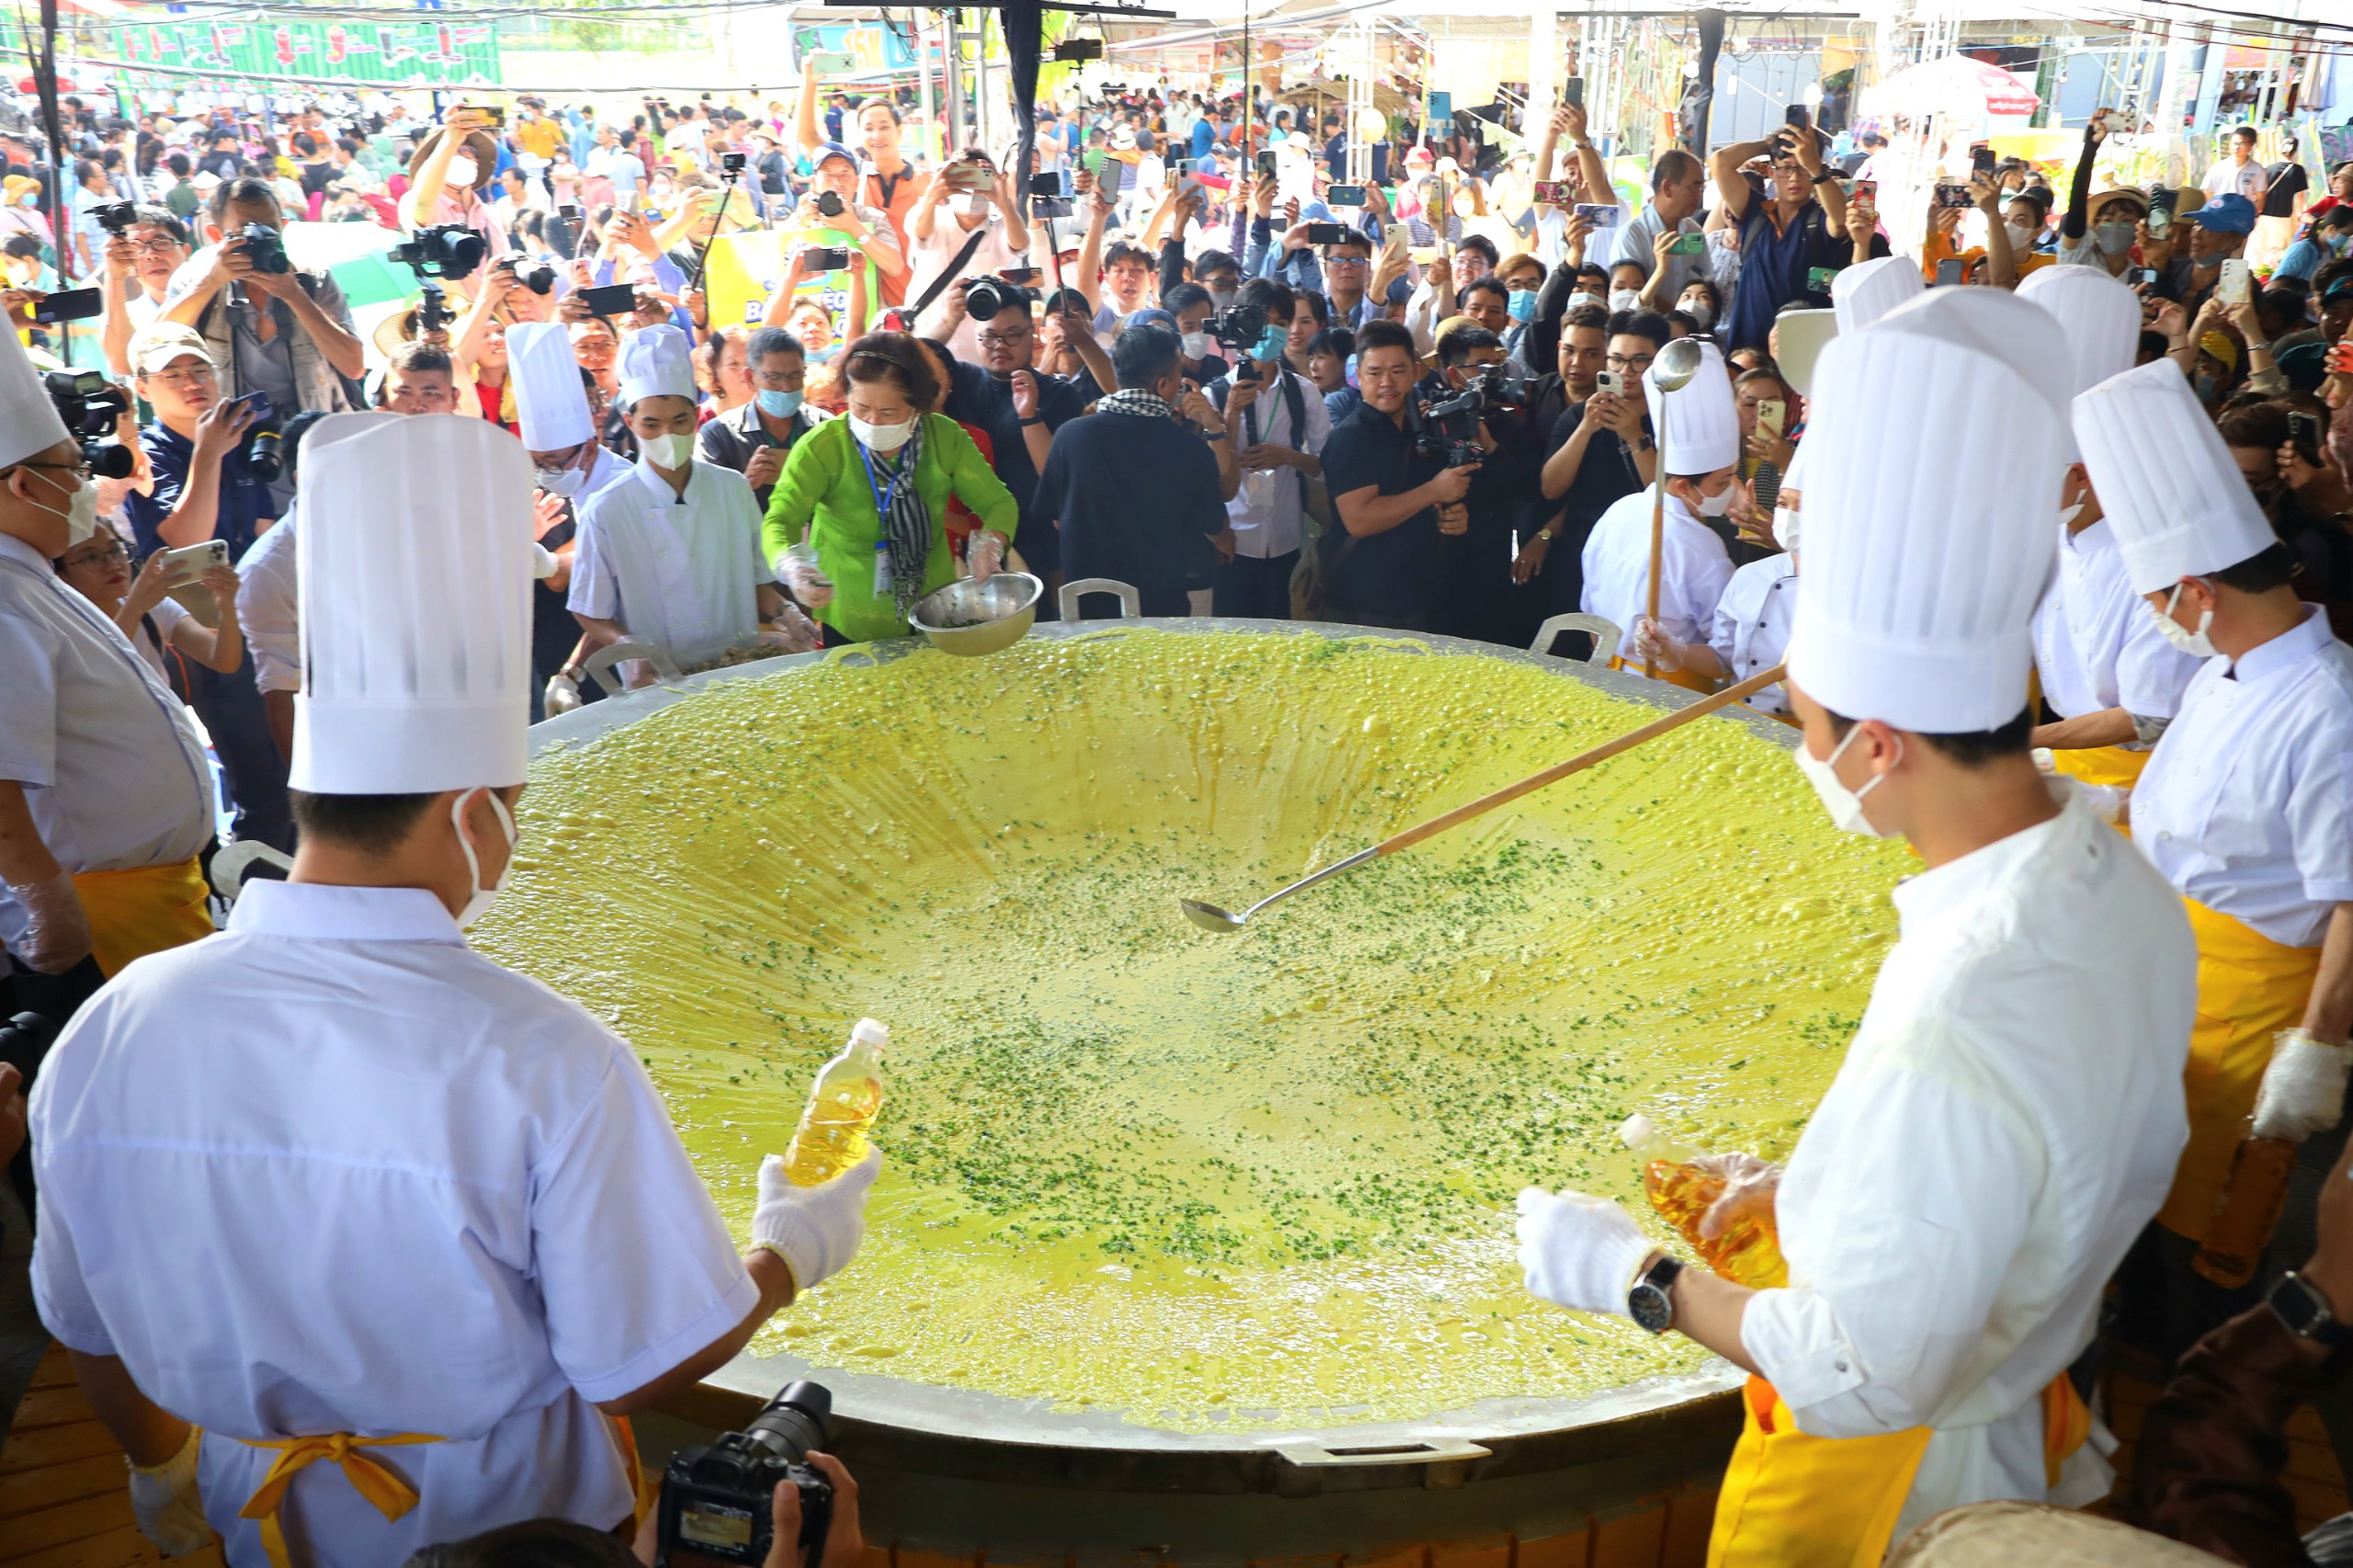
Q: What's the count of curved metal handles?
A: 5